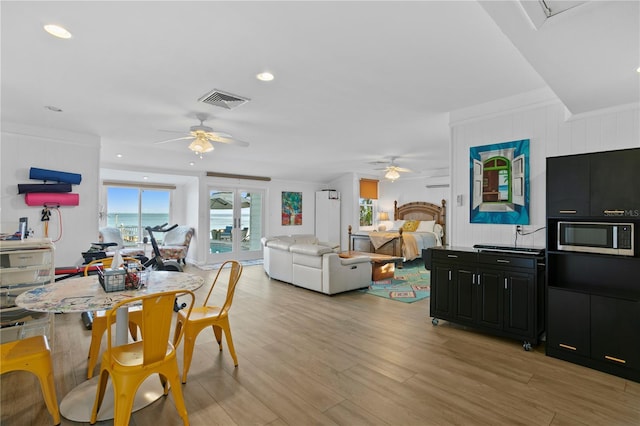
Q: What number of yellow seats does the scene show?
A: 4